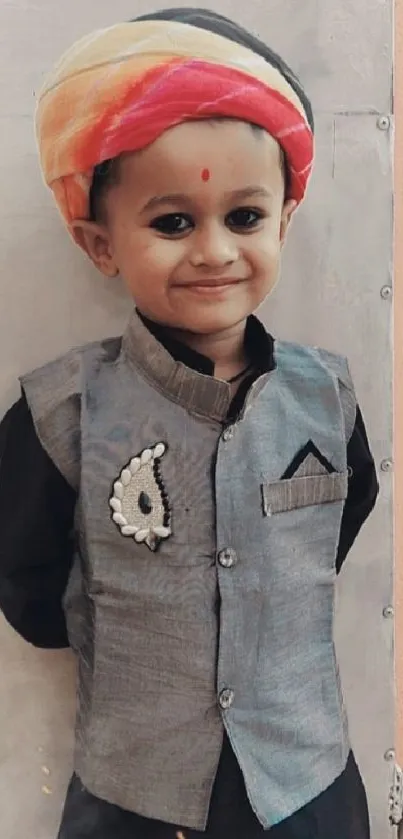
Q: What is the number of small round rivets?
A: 5